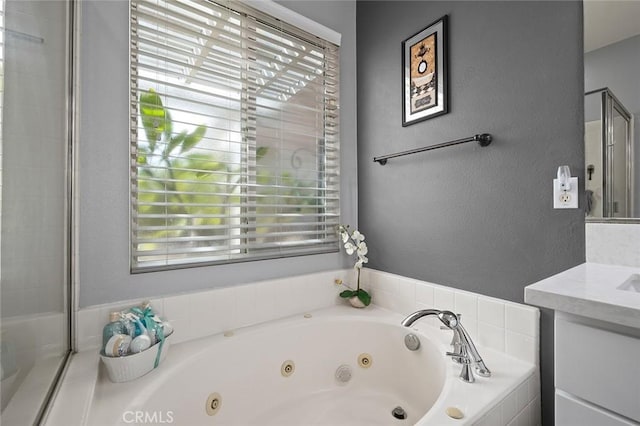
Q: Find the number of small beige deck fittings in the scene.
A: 3